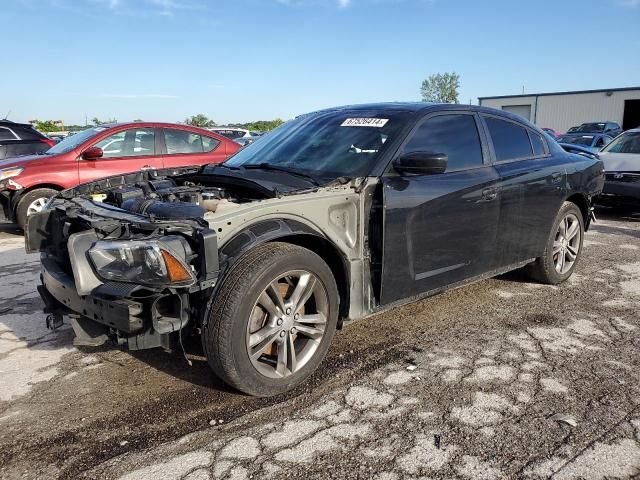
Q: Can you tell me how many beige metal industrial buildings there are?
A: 1